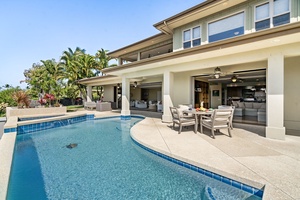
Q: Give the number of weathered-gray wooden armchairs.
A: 4